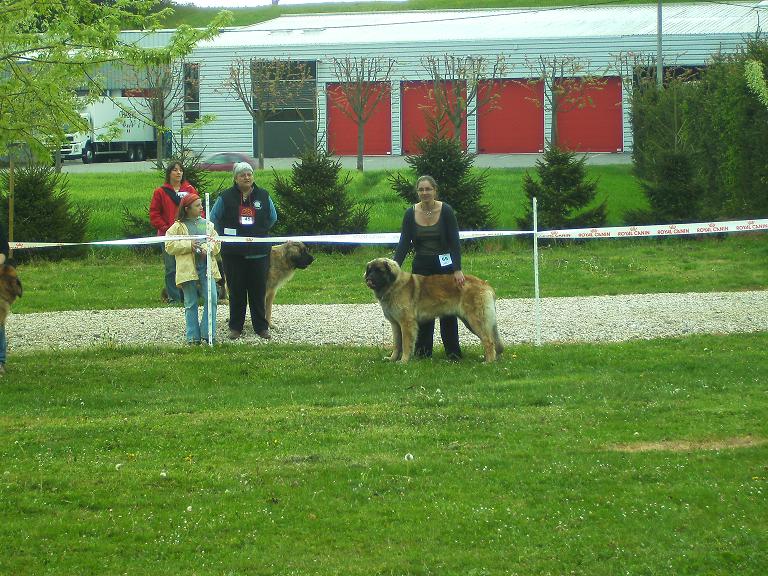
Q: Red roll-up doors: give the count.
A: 4